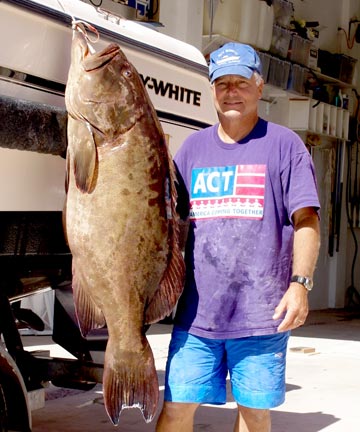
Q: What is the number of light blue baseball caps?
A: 1